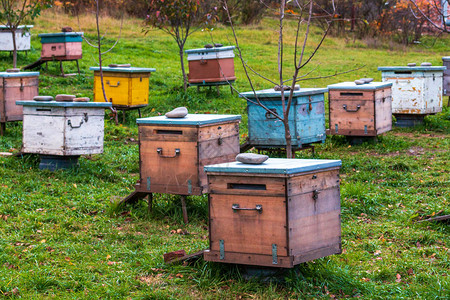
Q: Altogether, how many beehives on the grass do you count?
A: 12